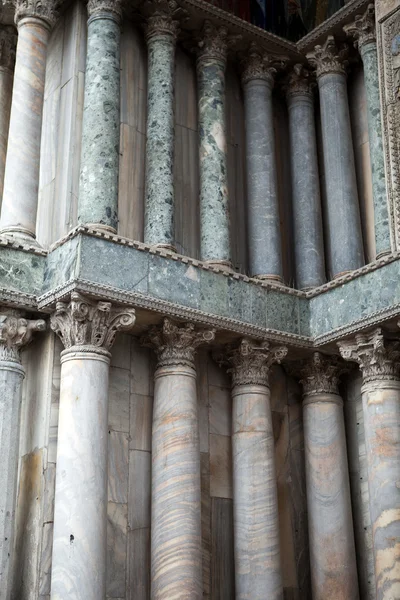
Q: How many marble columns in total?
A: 15